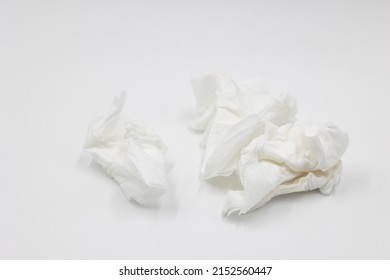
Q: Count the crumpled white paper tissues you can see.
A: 3